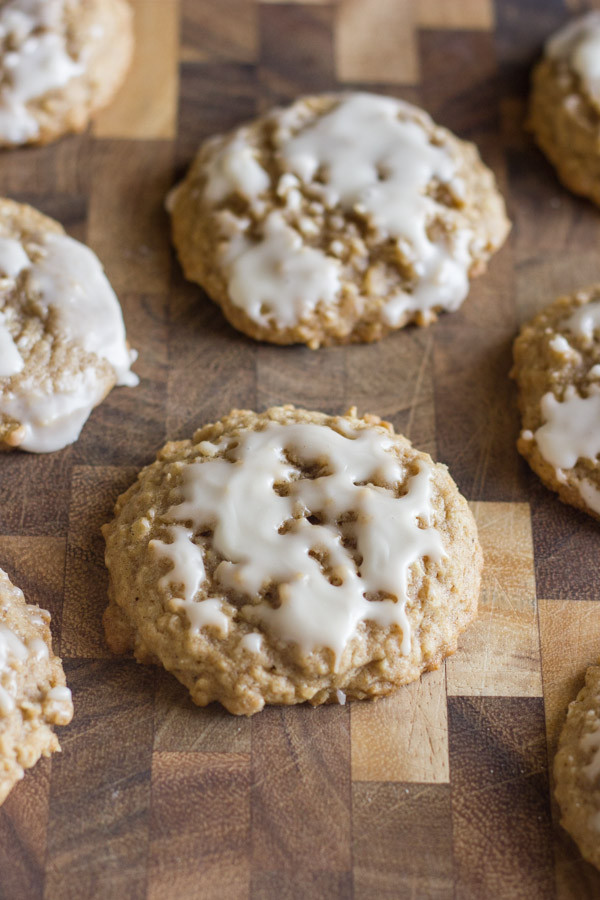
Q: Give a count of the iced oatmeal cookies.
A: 8